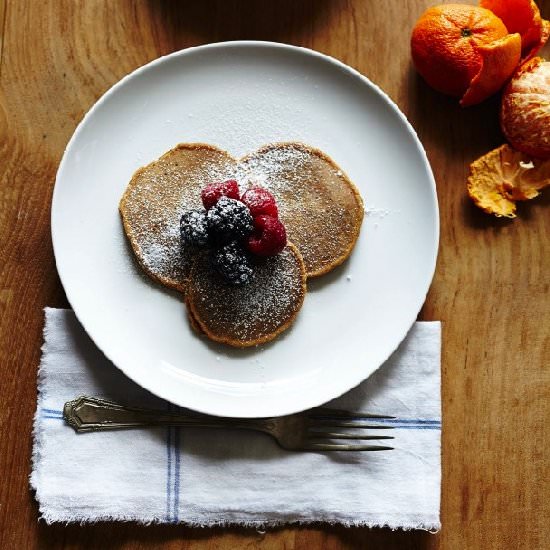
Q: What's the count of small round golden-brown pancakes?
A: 3